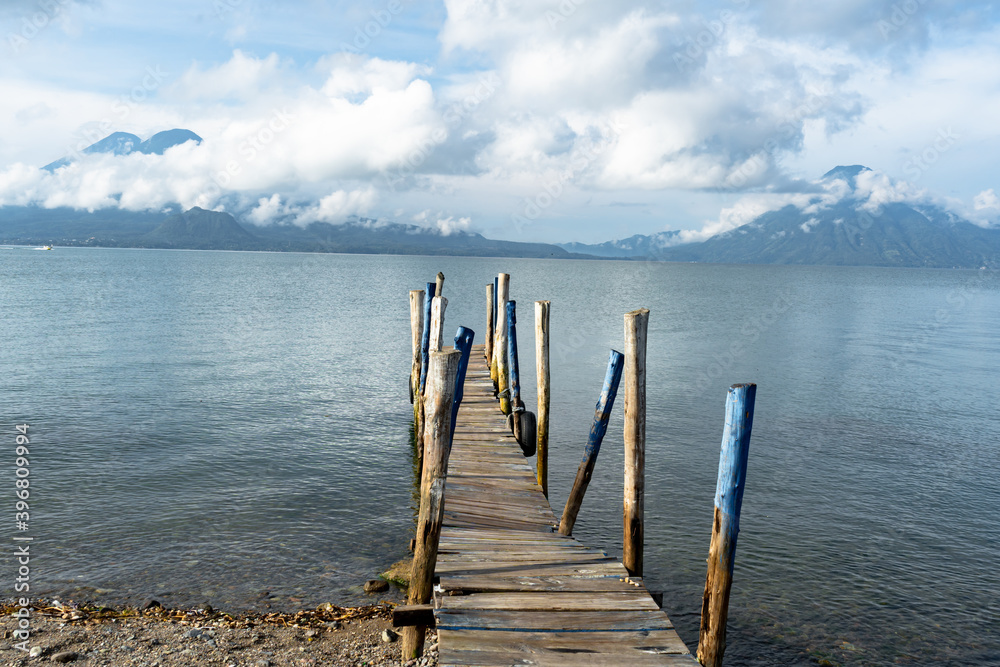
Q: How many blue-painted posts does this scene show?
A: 6